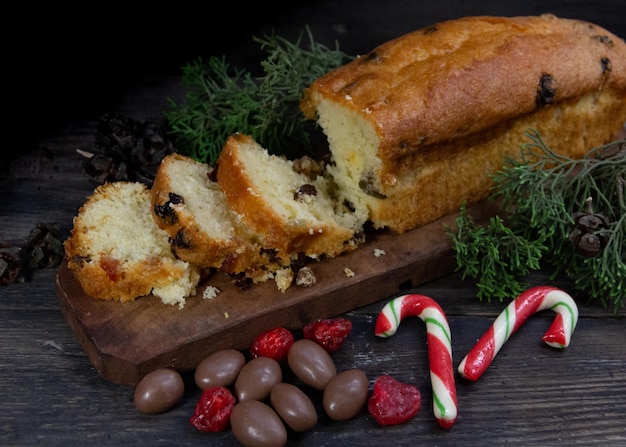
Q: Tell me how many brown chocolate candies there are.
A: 7